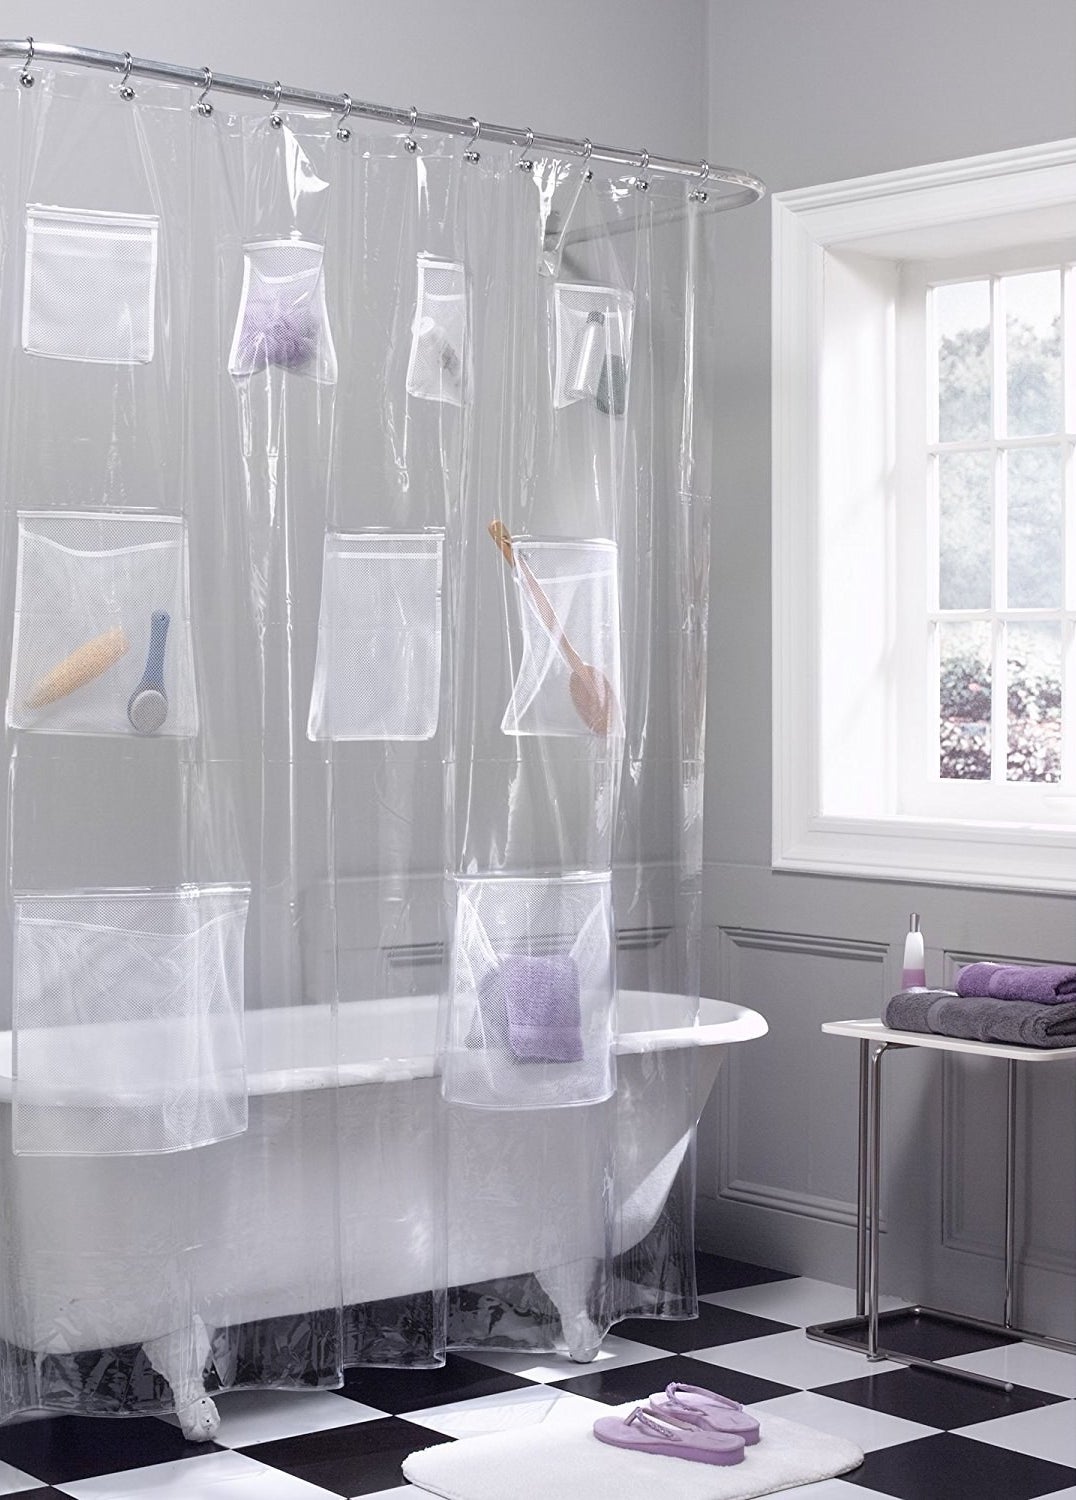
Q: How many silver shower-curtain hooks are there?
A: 11